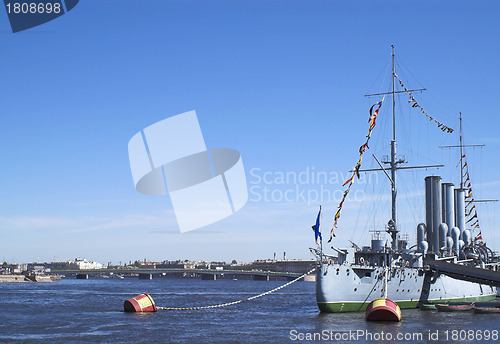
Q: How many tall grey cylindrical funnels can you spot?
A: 3